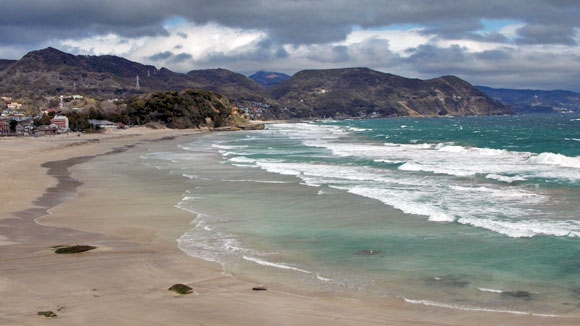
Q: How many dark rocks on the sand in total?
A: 4